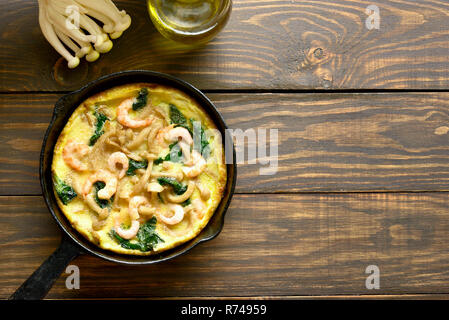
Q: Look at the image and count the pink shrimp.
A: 9